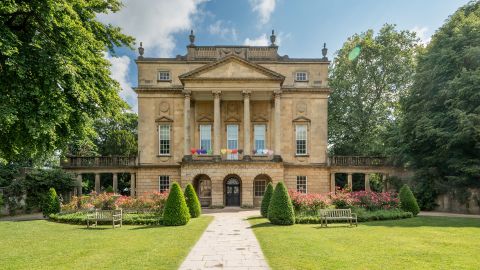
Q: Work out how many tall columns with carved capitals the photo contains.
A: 4